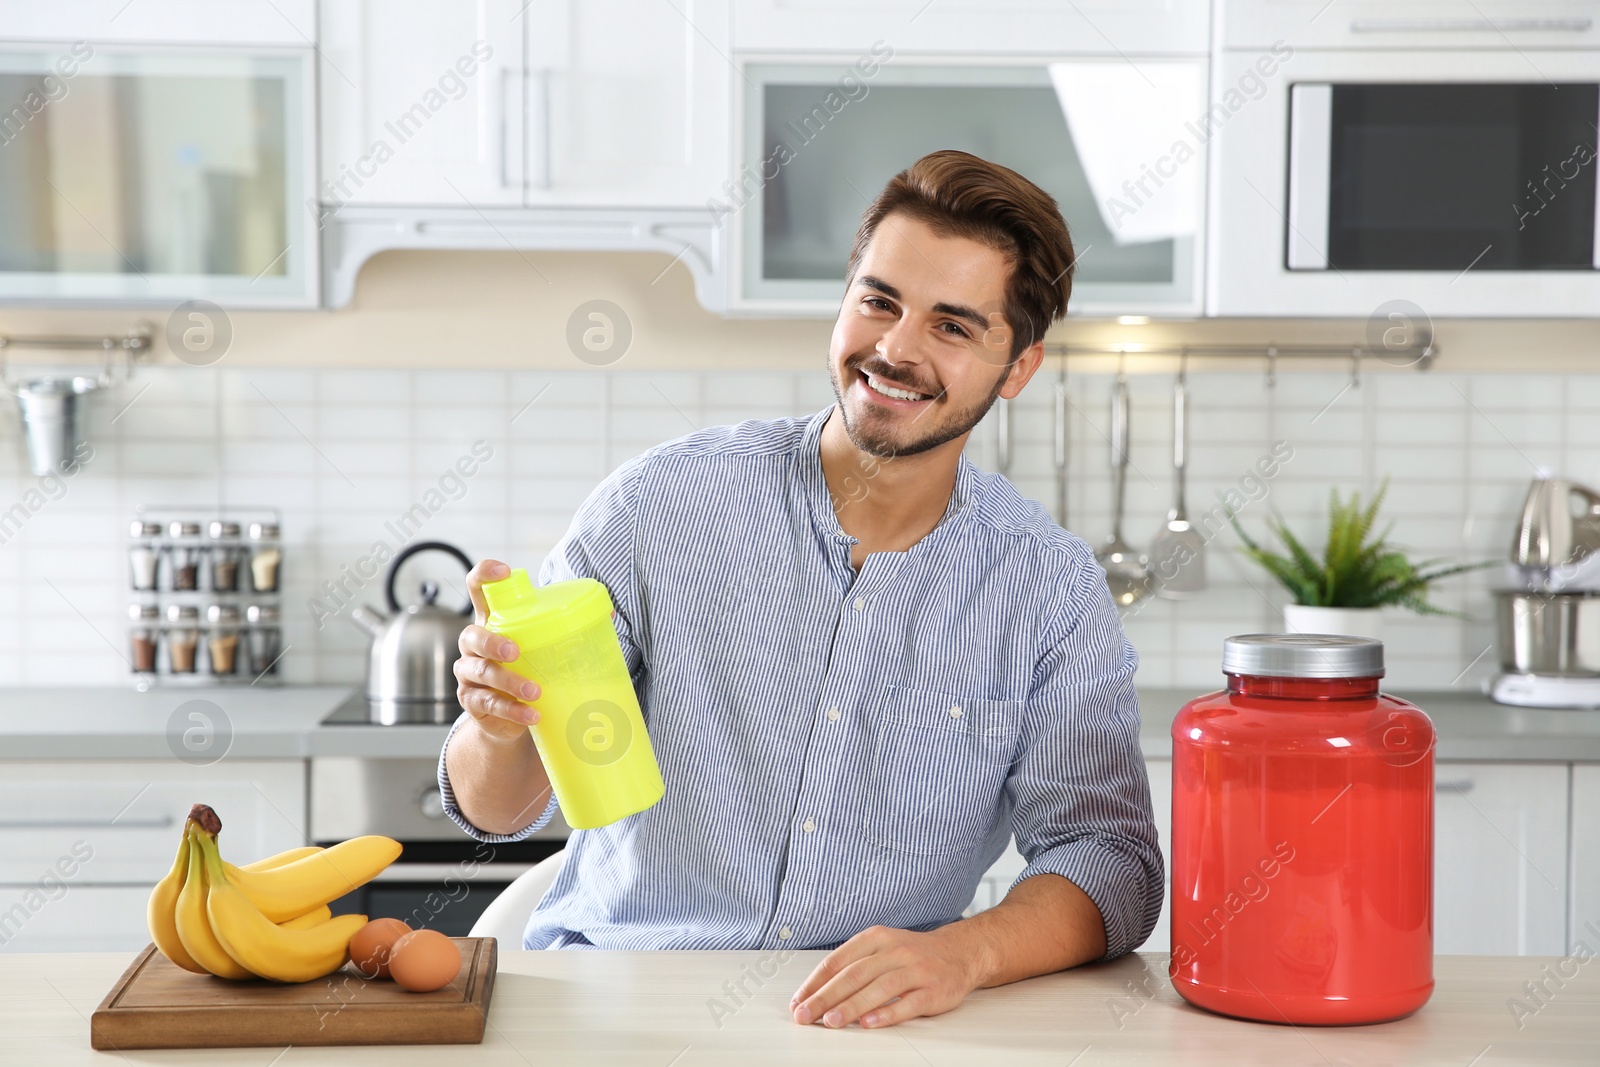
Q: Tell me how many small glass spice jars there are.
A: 8